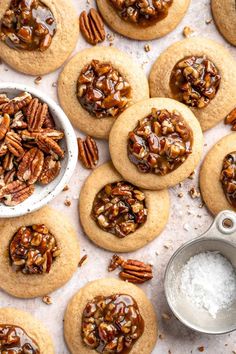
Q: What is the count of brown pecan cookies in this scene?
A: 11